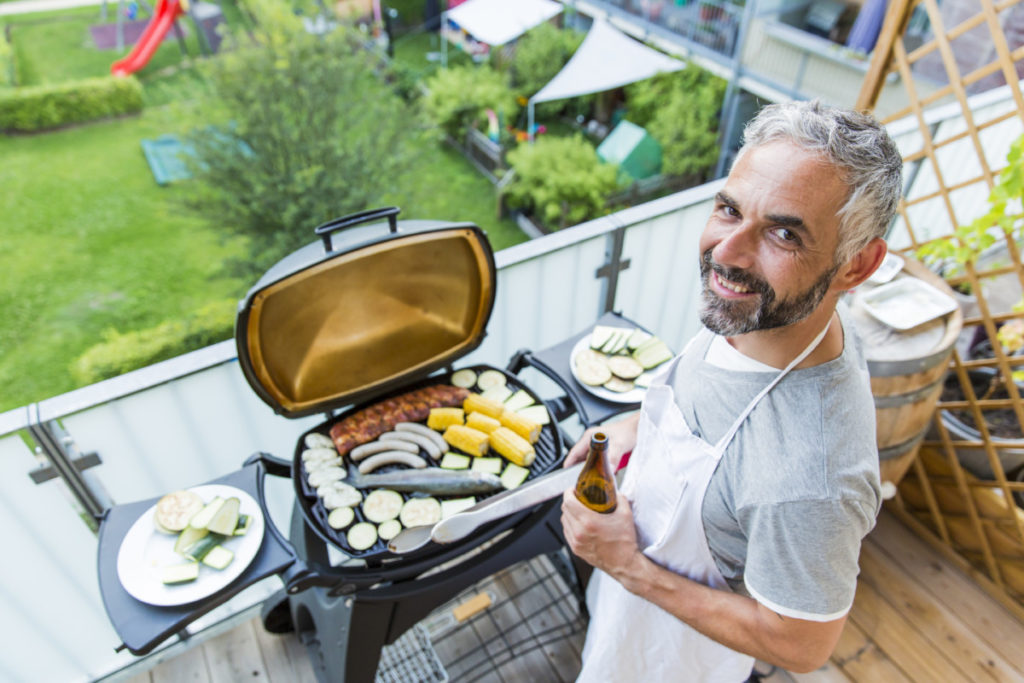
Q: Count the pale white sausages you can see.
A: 4